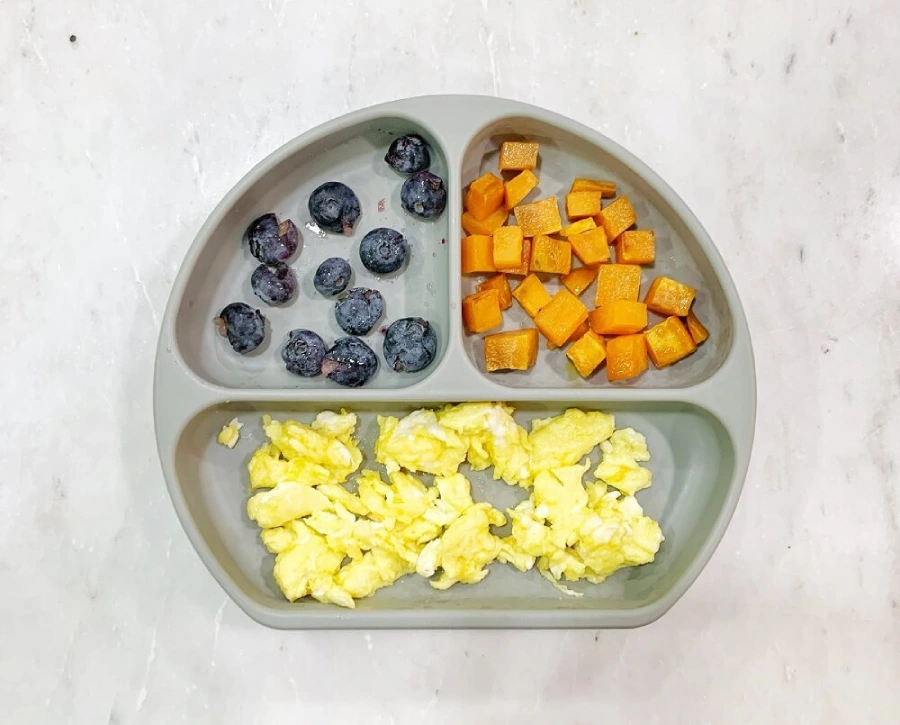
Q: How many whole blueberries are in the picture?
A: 12